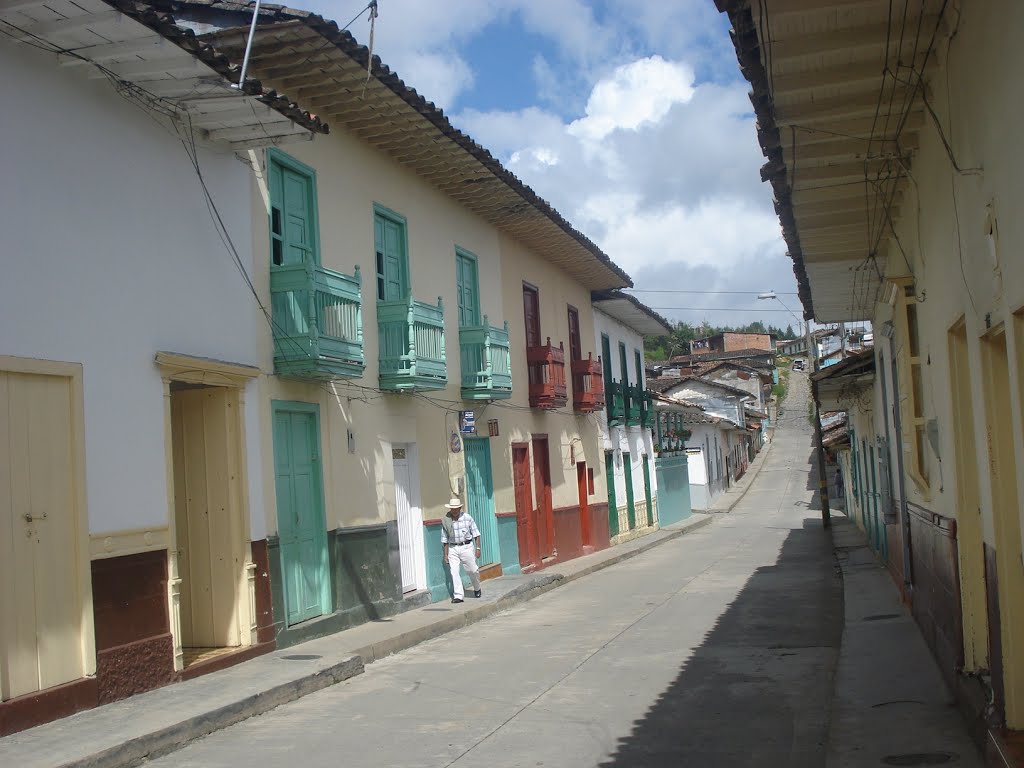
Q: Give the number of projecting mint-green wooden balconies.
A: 3